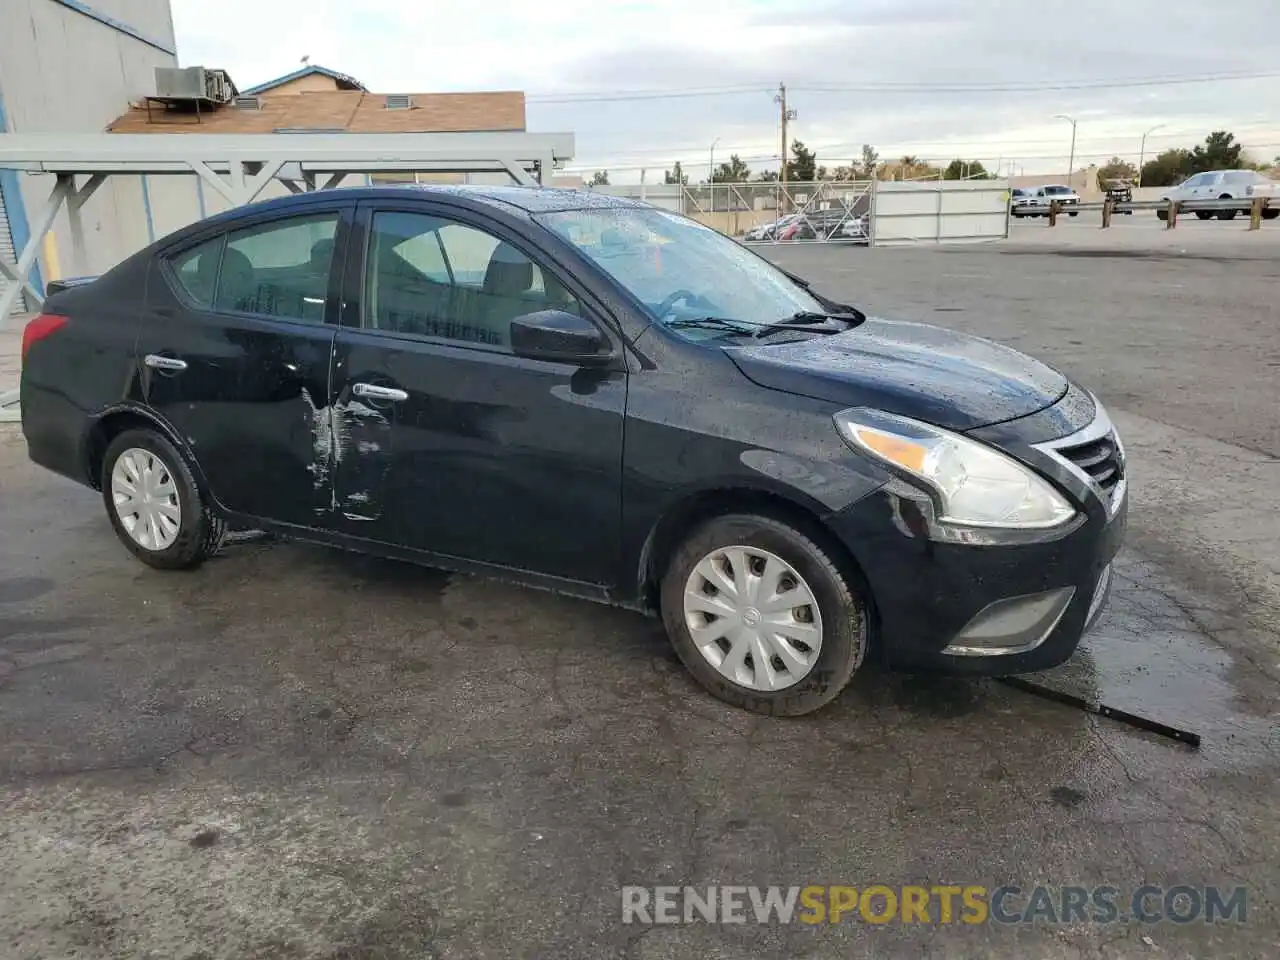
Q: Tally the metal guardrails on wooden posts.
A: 1